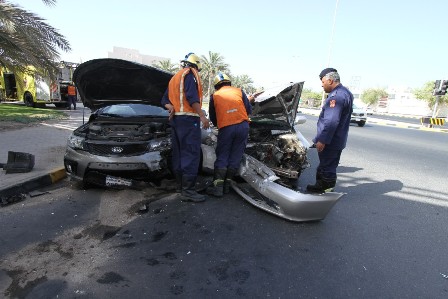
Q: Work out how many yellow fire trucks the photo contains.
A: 1